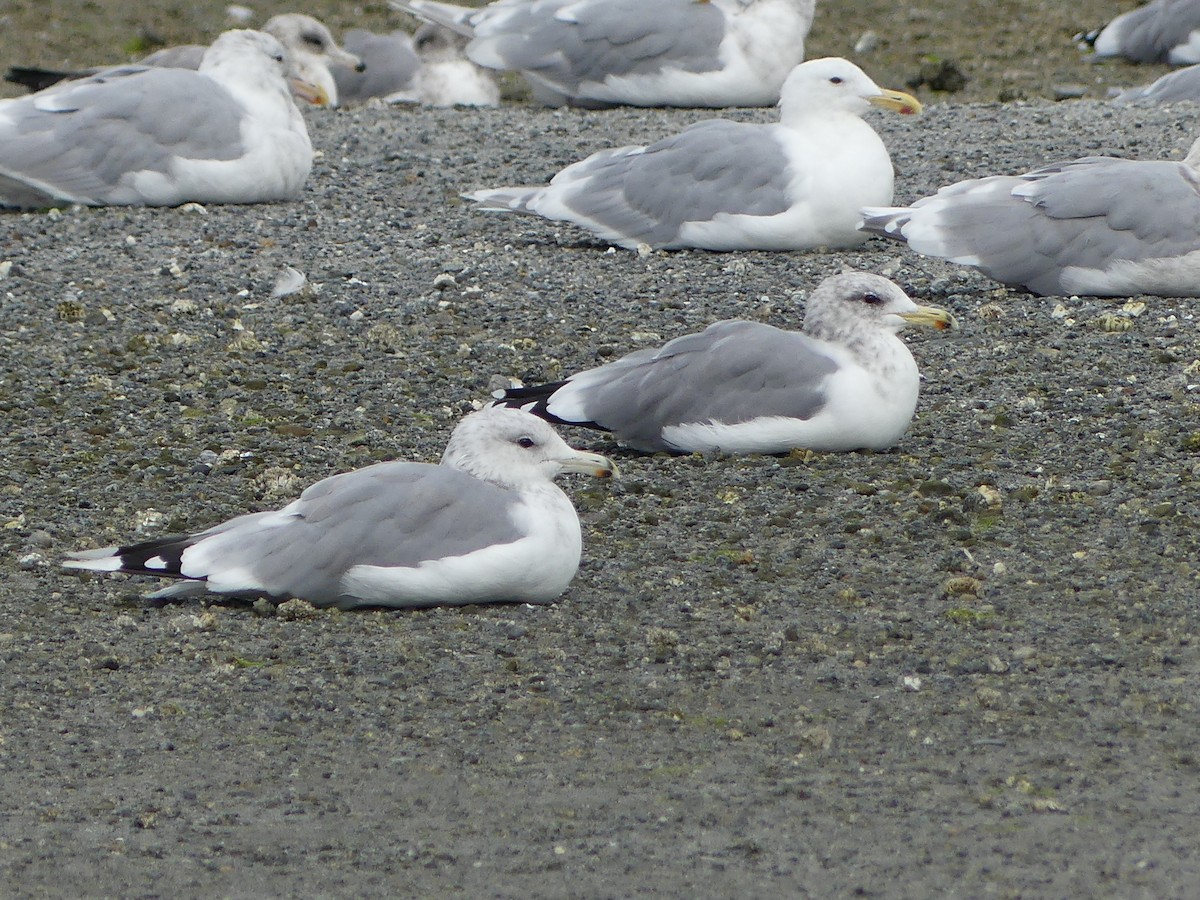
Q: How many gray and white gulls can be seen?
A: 10